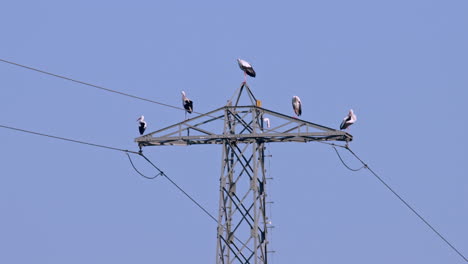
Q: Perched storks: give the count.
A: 5